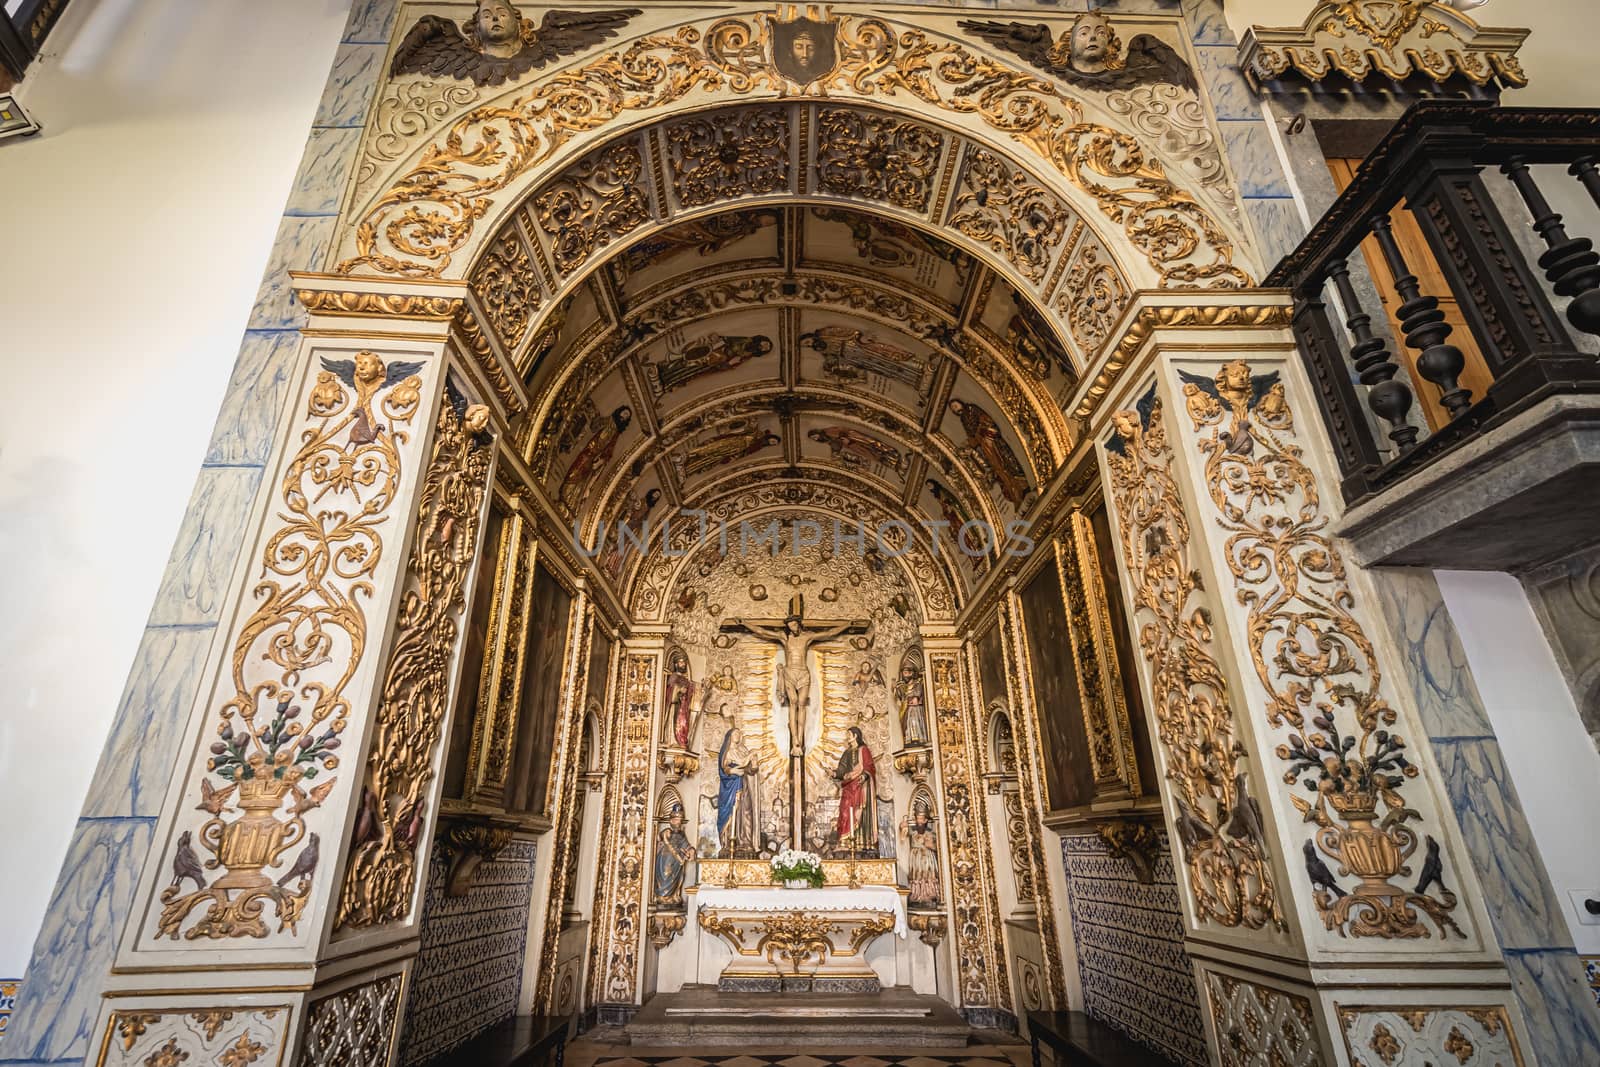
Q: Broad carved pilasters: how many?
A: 2